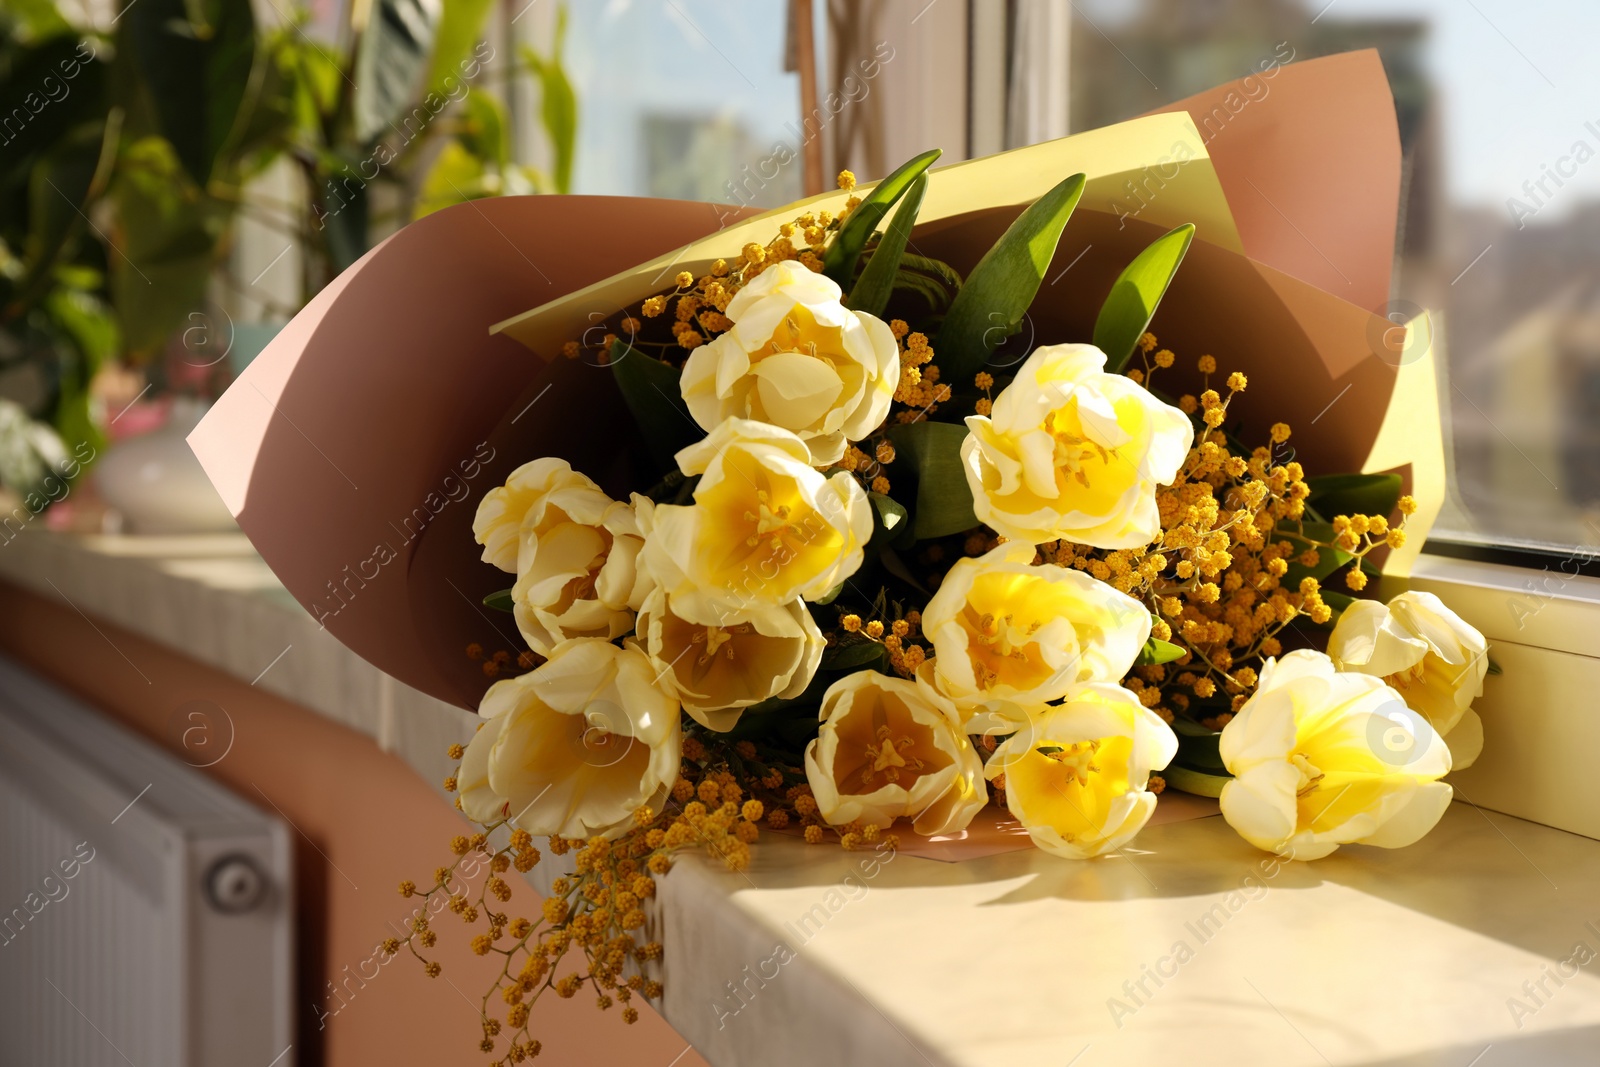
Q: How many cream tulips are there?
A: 11